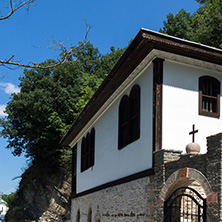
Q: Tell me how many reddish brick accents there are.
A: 3